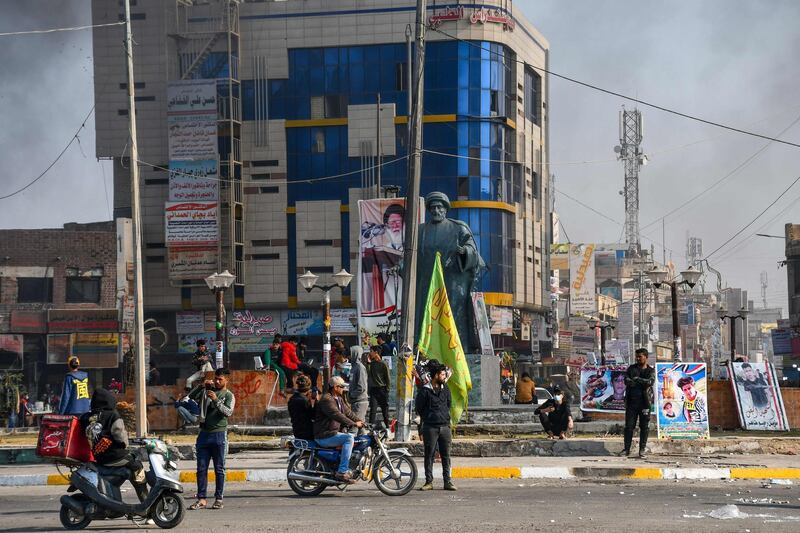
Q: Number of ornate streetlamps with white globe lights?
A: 5